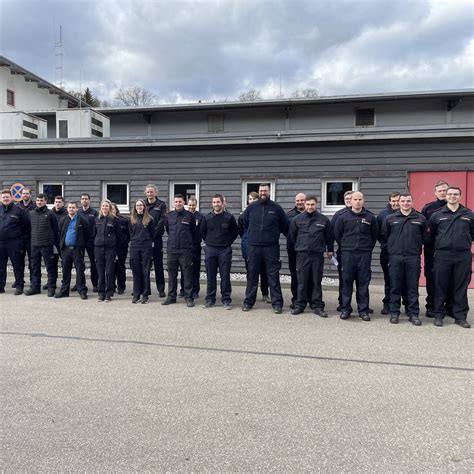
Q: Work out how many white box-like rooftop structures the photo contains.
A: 2